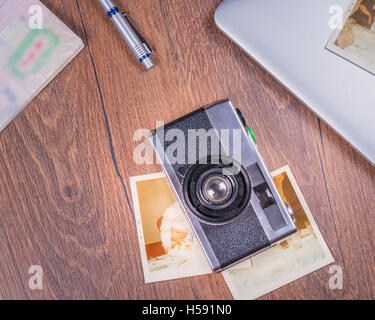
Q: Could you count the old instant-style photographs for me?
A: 3